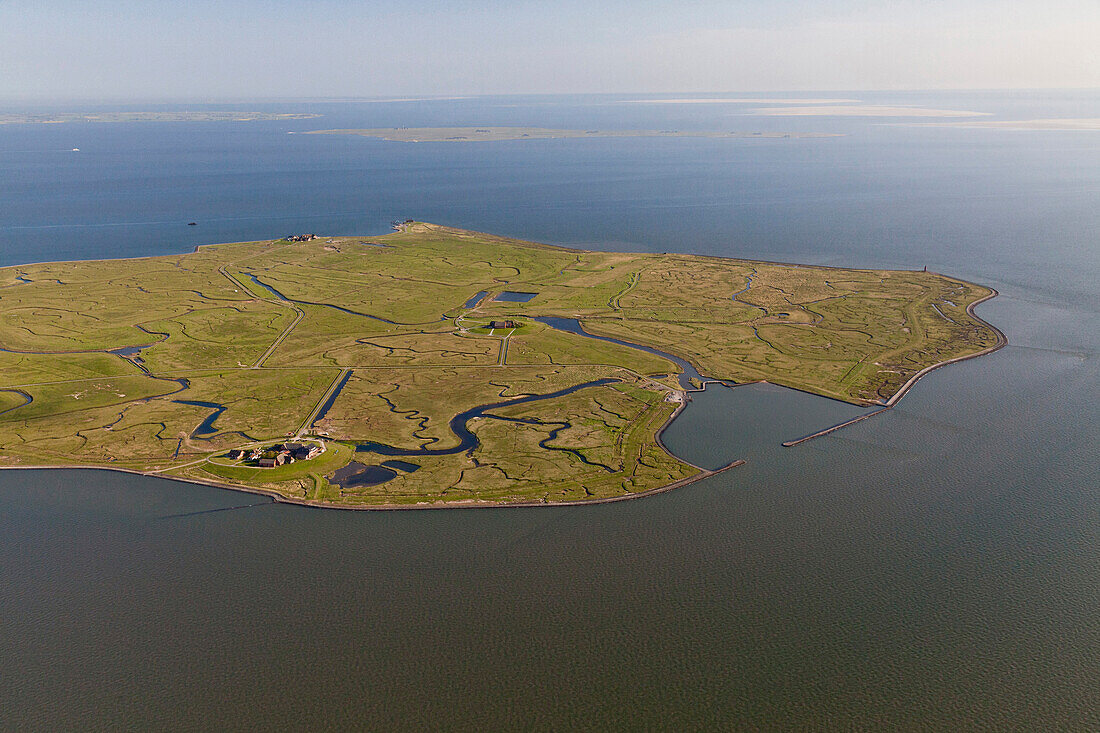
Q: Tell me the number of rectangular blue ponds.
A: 2